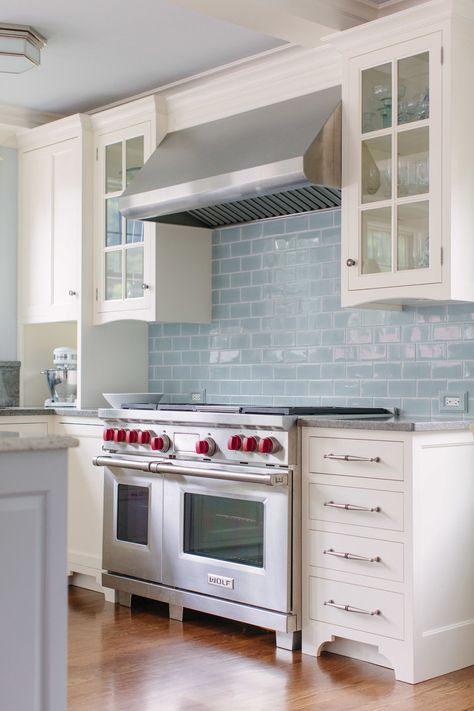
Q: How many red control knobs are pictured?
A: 9